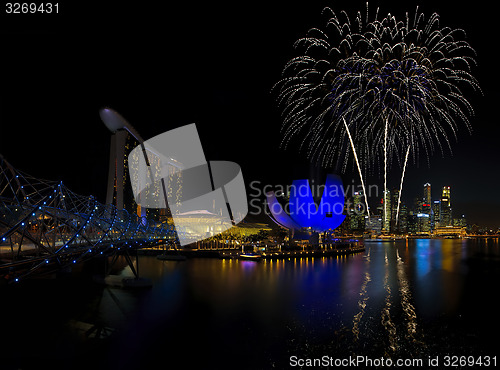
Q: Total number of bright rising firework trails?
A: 3